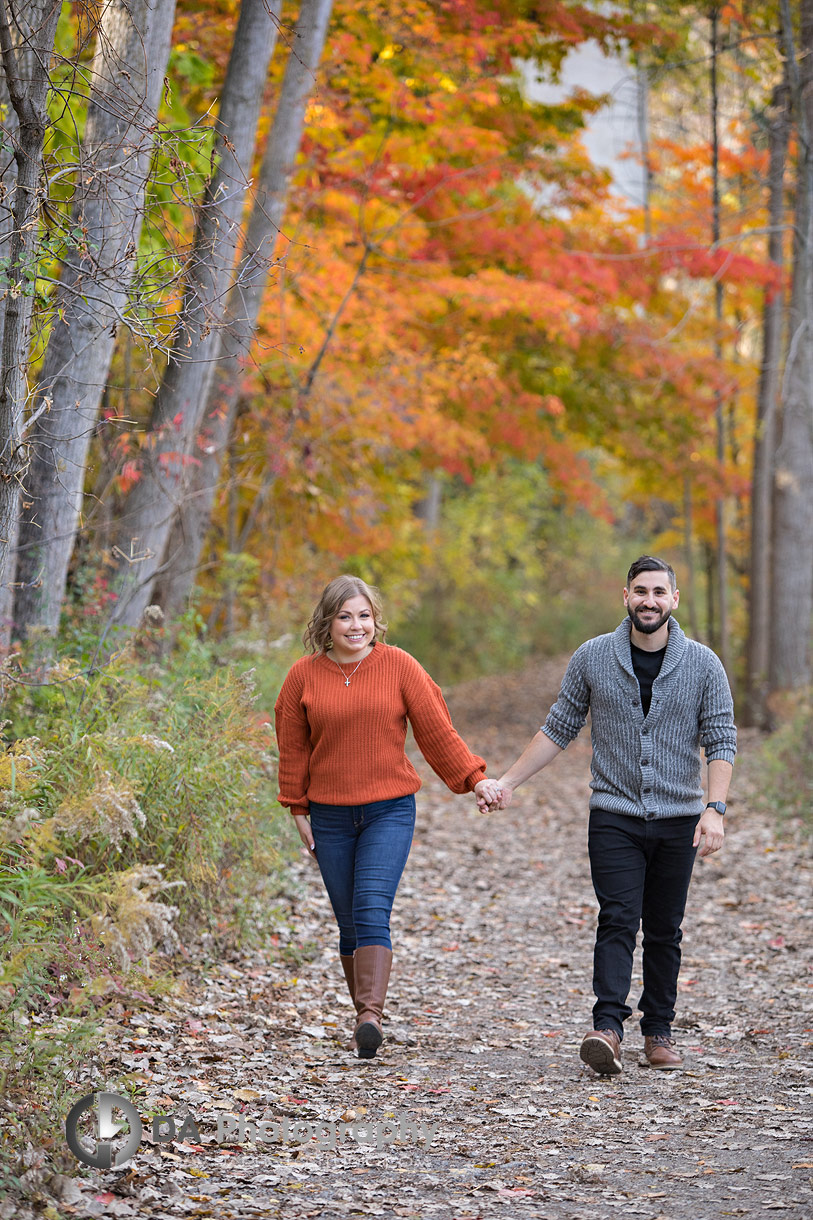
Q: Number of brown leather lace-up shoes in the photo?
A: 2